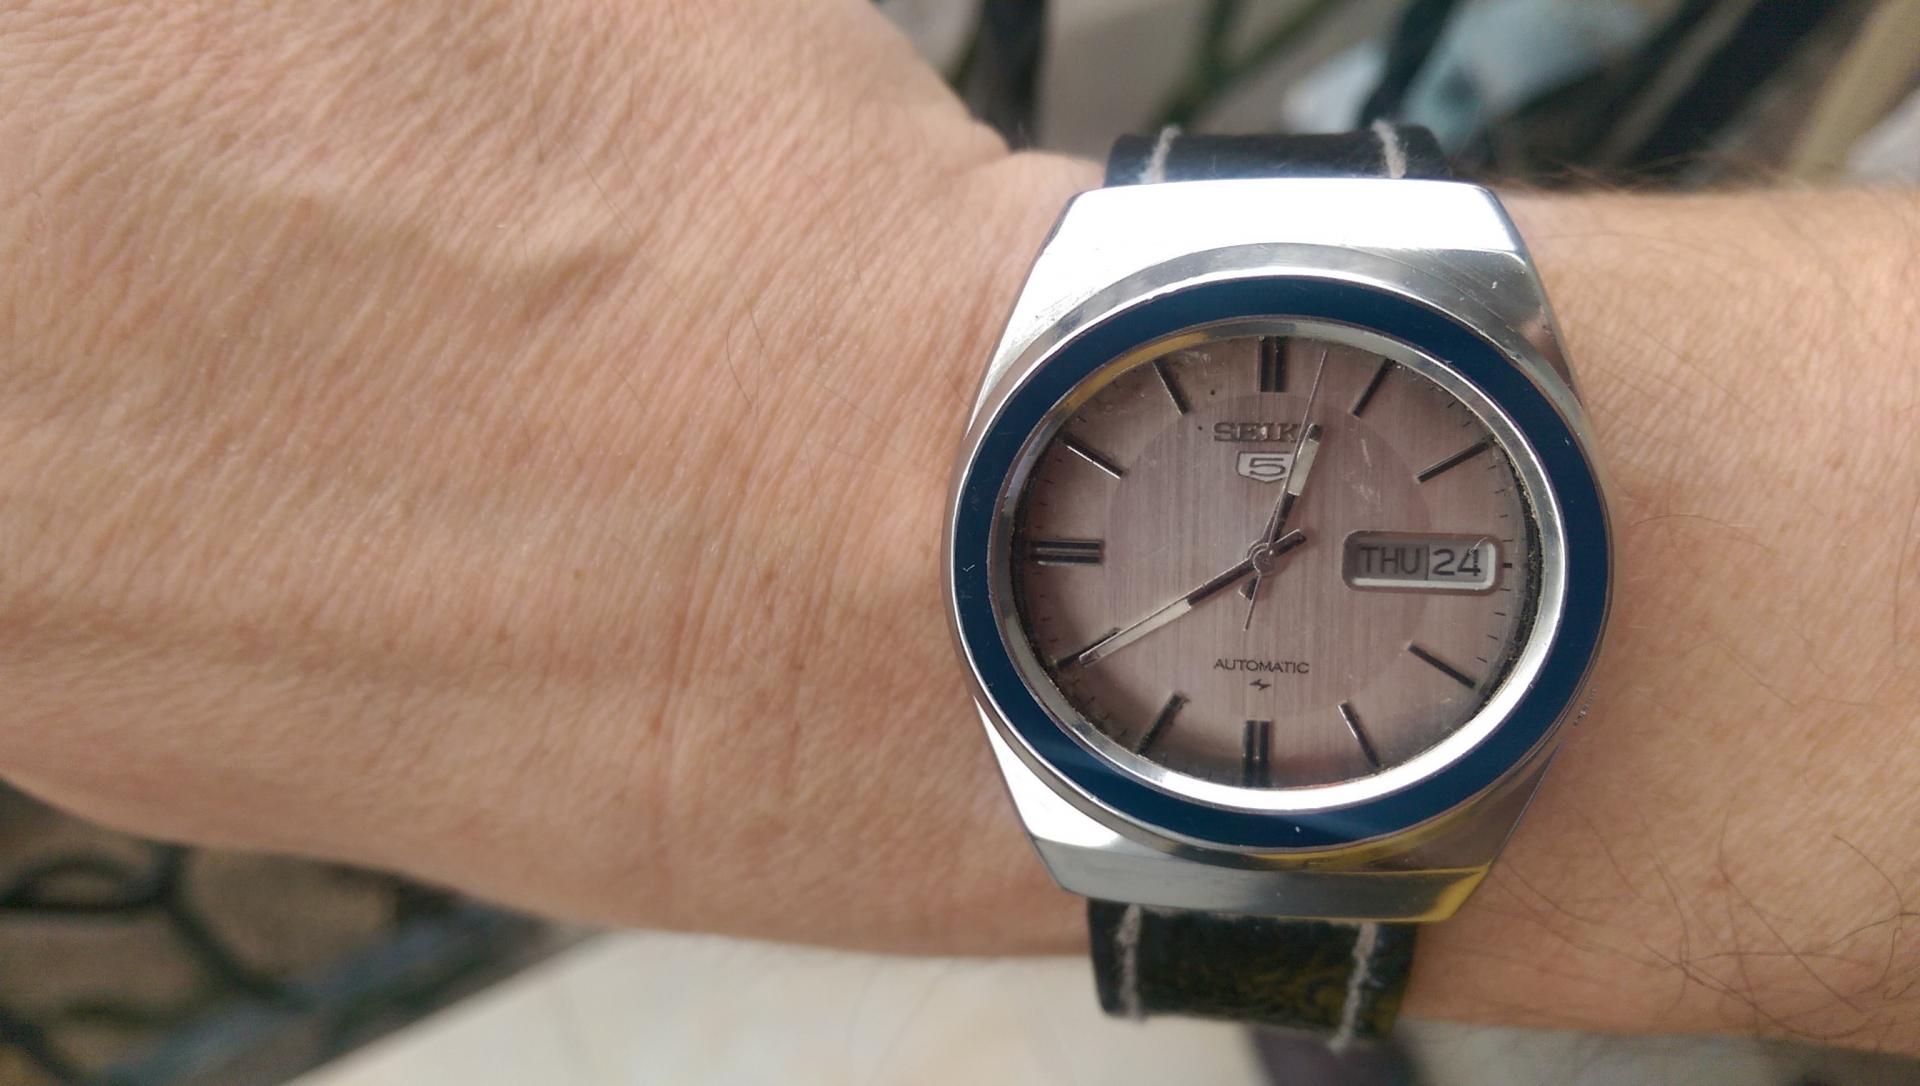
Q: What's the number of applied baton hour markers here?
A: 11